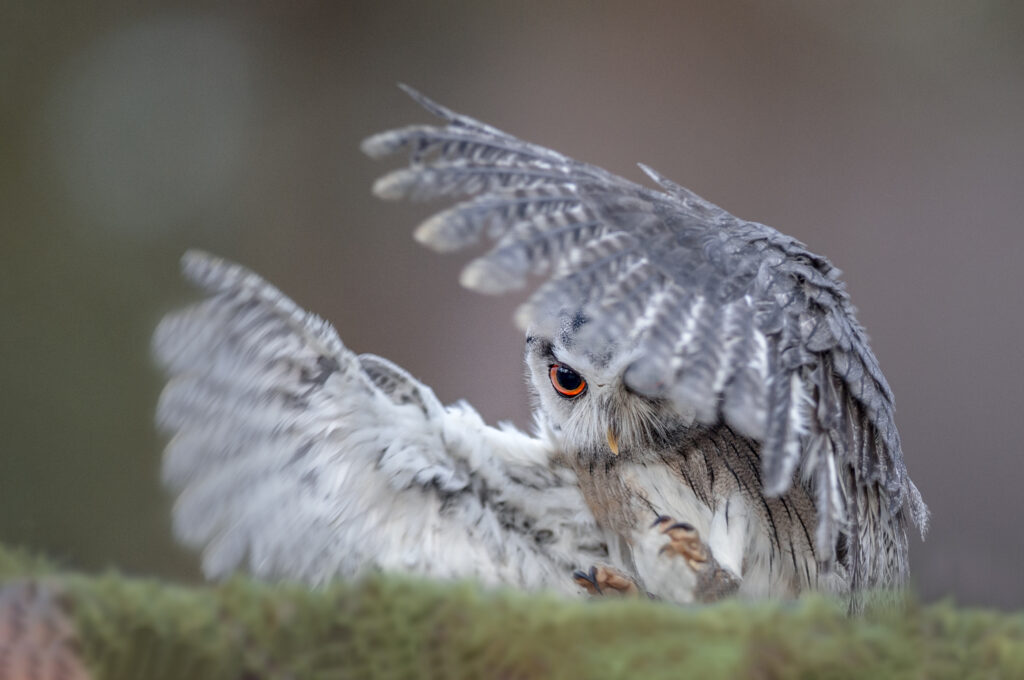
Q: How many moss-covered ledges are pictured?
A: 1